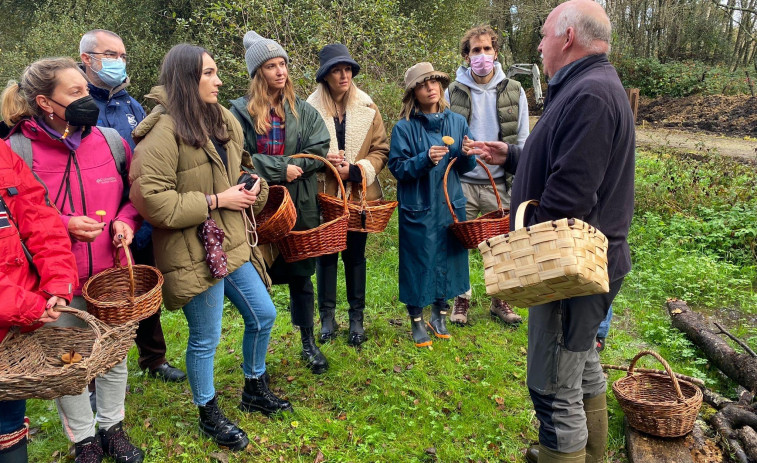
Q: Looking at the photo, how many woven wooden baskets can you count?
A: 8